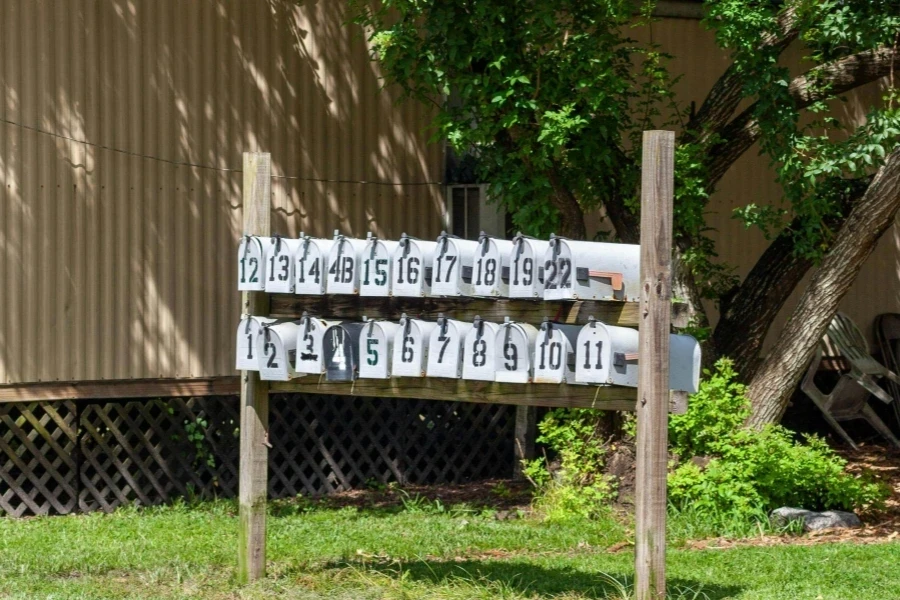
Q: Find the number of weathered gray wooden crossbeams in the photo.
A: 2